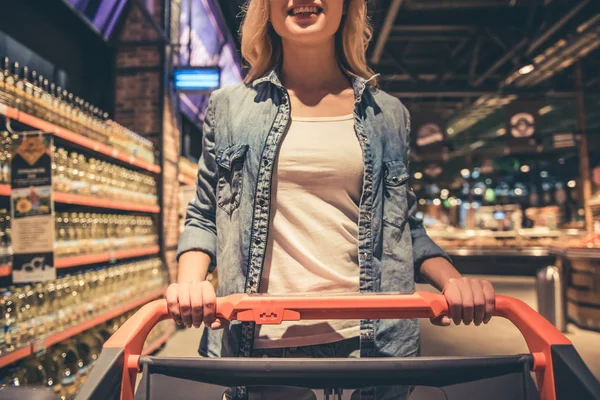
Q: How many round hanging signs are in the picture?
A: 2